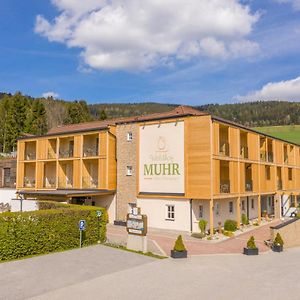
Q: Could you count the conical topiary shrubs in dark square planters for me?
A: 3